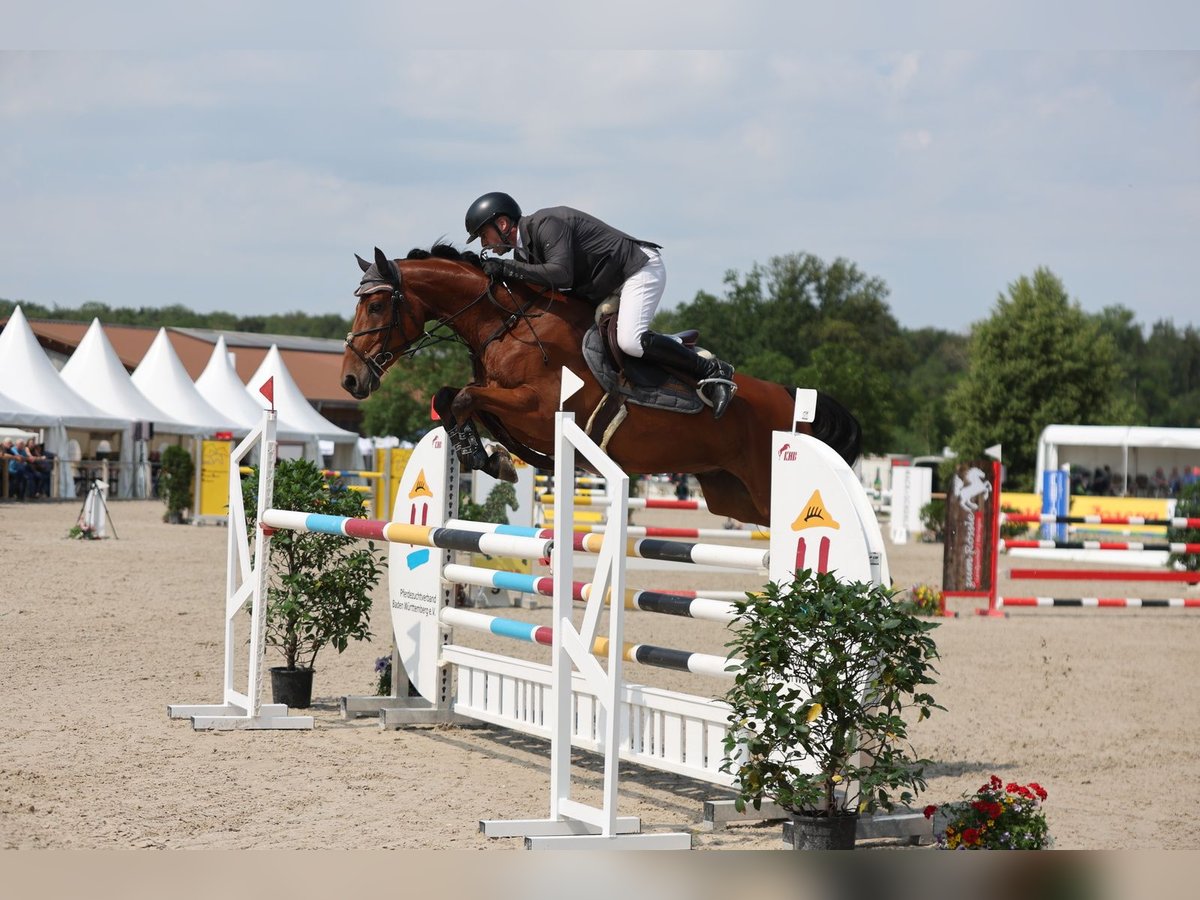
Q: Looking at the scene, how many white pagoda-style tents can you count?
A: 5